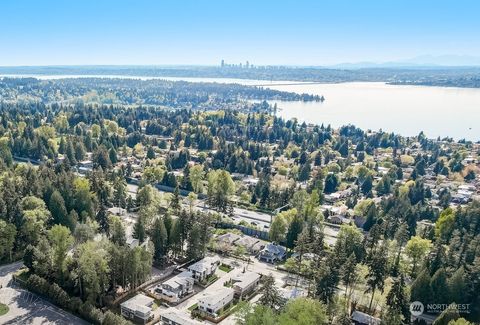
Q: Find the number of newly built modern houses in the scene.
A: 6